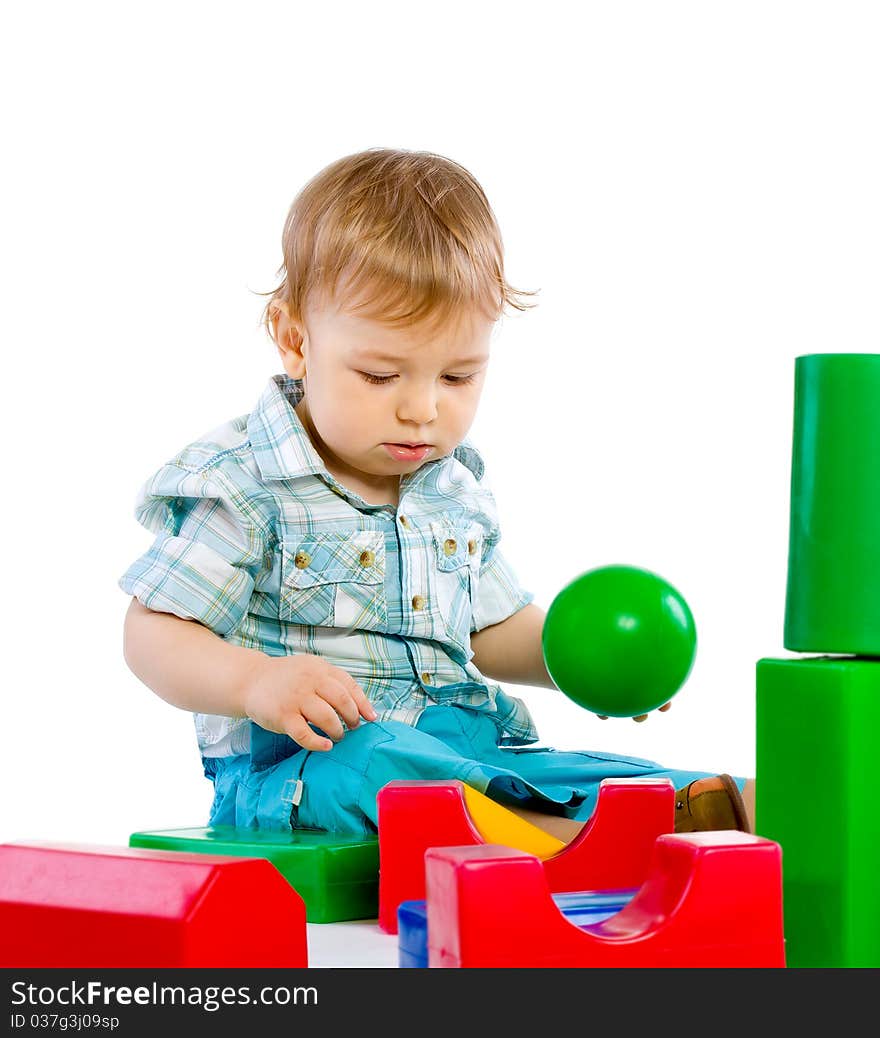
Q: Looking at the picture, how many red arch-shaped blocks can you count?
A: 2